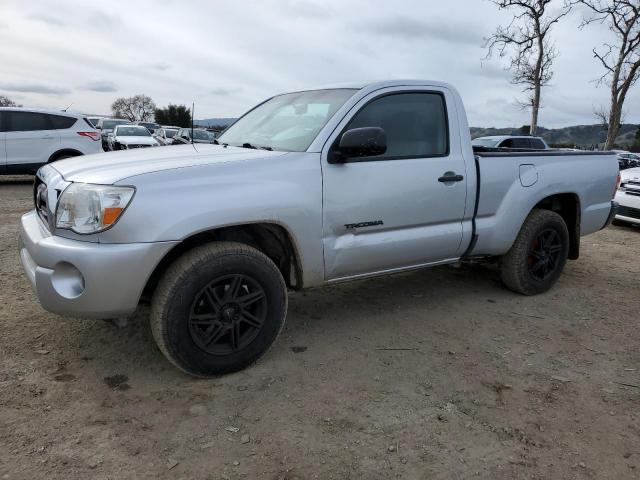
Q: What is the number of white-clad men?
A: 0